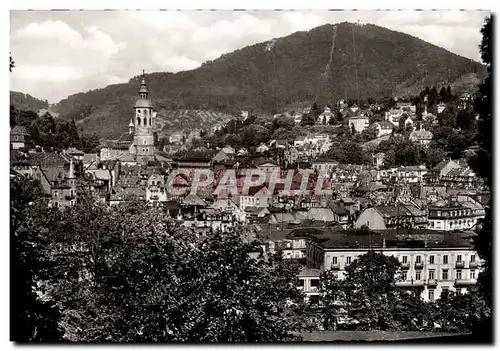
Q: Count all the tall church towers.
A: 1